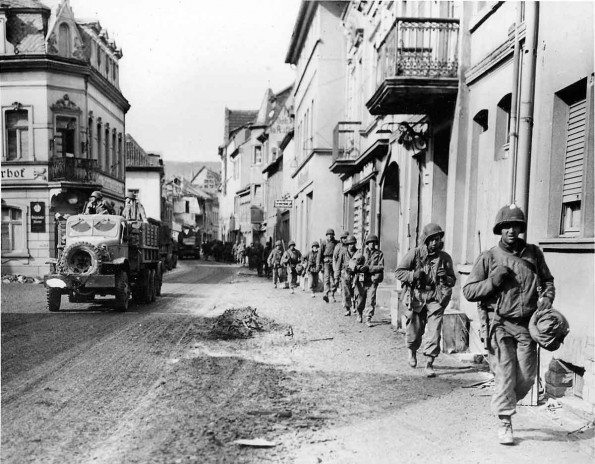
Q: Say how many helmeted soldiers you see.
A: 11